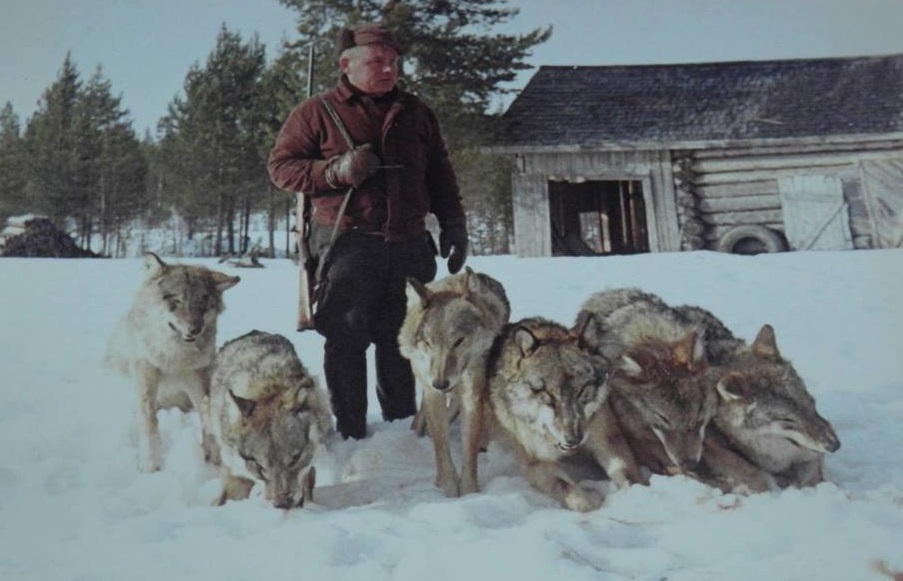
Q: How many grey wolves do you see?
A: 6